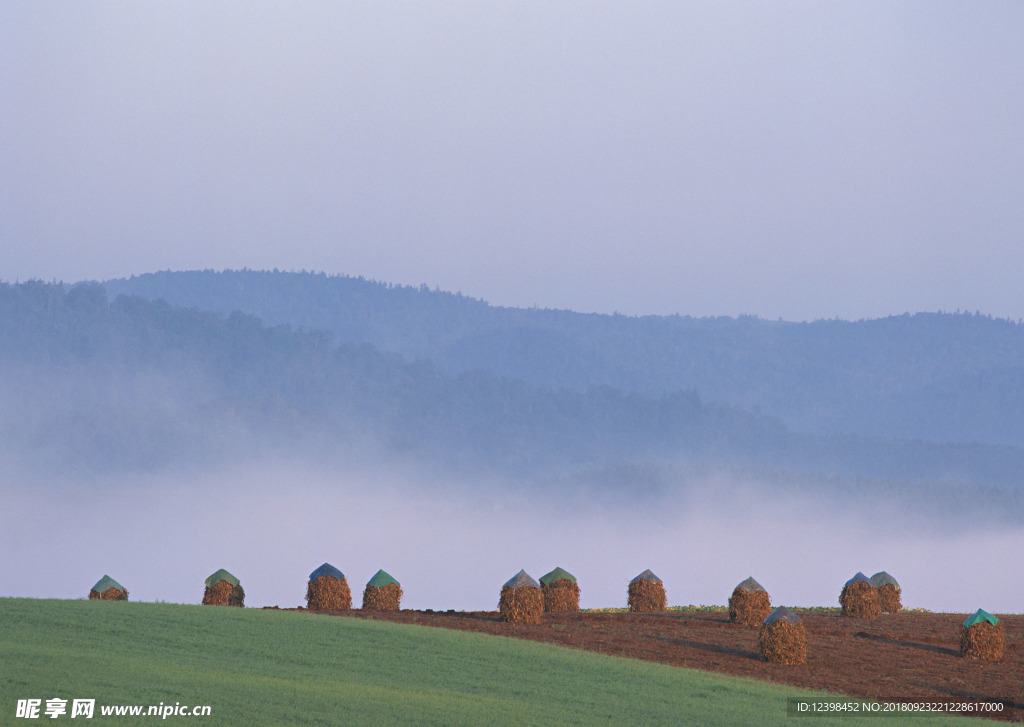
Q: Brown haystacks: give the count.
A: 12